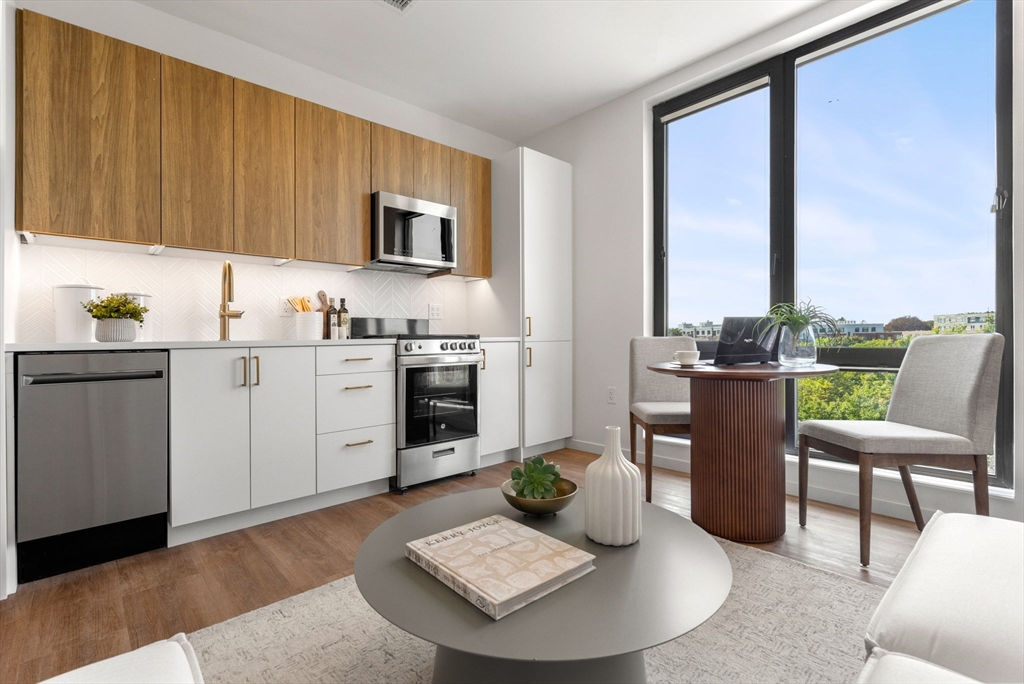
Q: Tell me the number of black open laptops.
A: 1